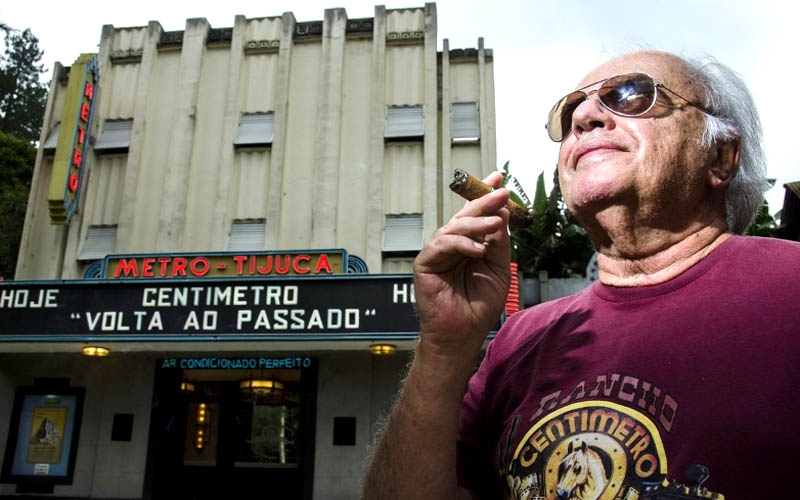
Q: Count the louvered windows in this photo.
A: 8